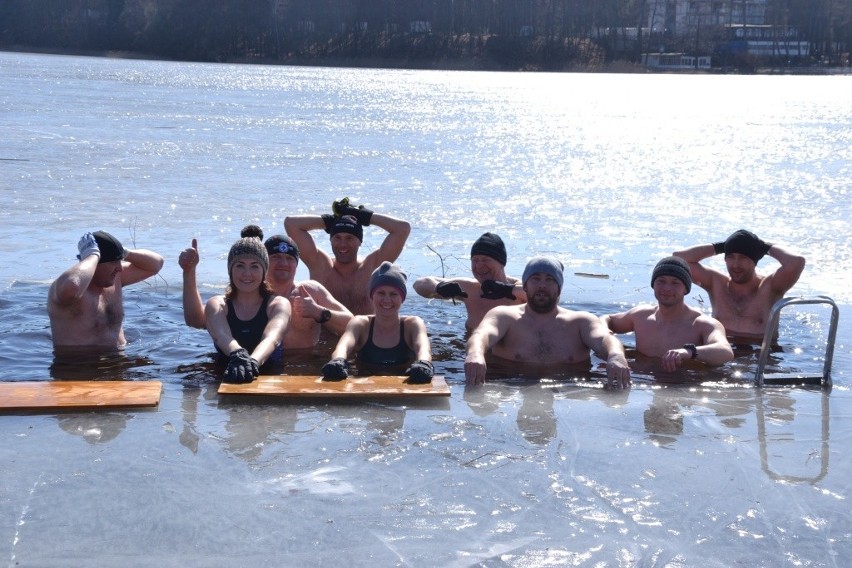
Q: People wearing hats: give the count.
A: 9